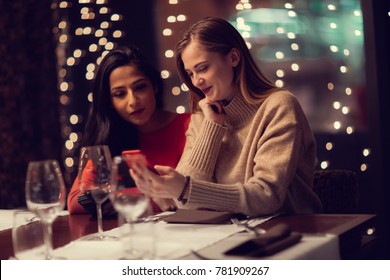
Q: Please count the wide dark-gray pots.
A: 0